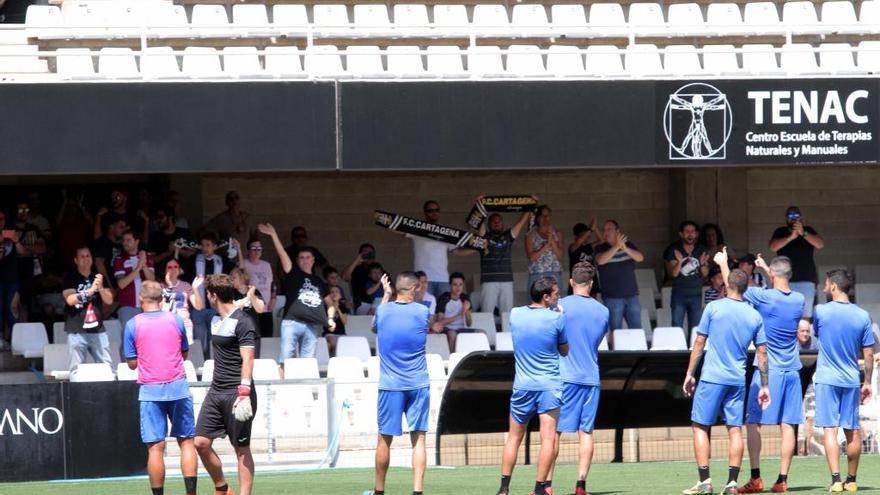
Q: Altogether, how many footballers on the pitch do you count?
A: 8